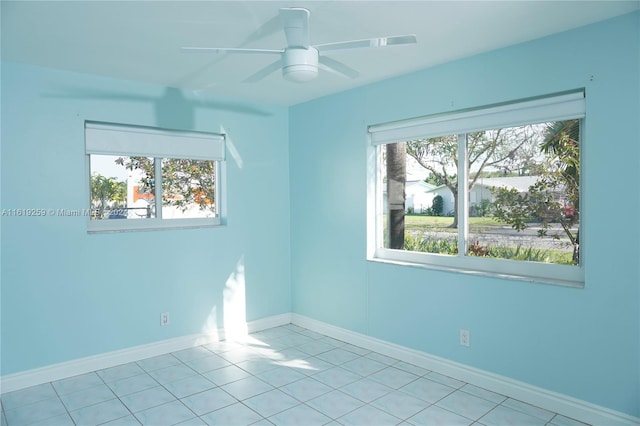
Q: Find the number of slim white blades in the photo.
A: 5